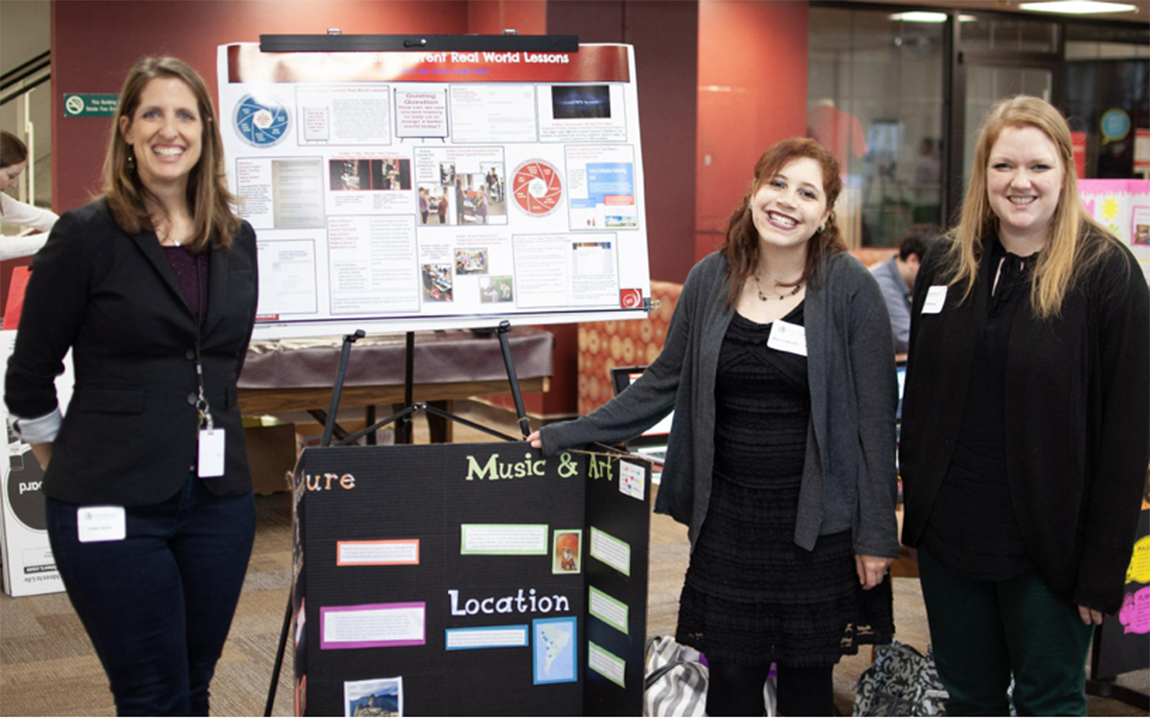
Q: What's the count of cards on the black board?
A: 11